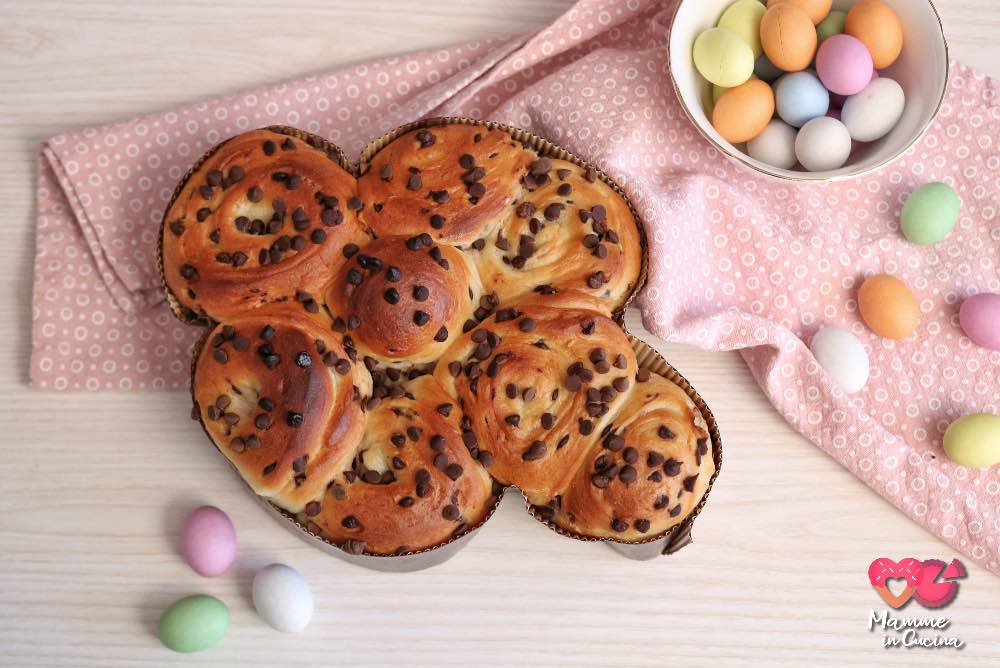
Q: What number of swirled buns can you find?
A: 8